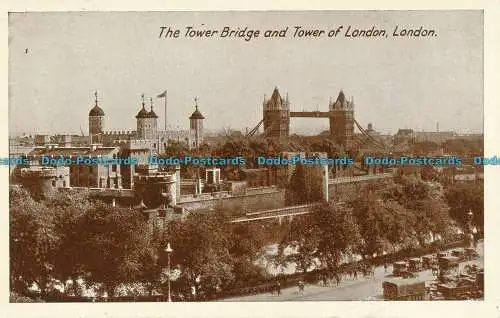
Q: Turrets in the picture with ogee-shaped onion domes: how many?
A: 4